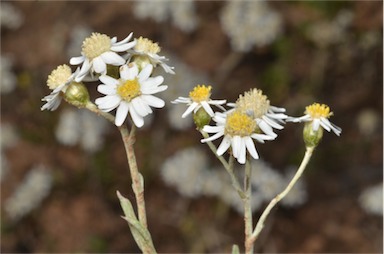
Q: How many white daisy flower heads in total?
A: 8